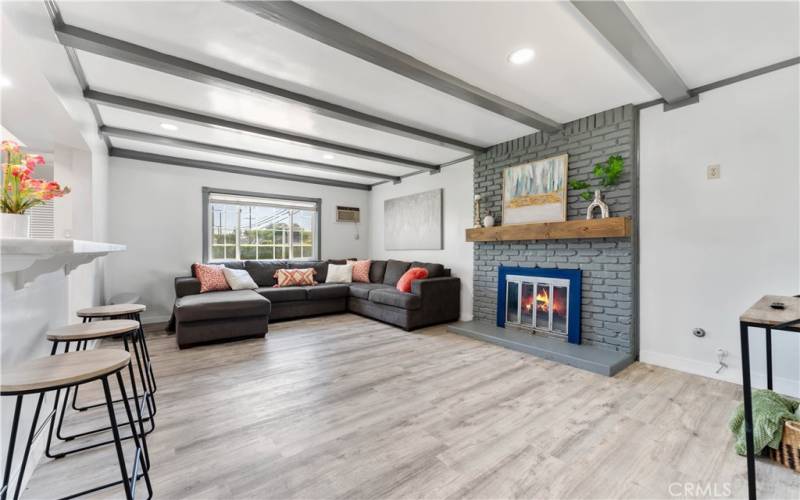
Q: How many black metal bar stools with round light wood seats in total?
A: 3